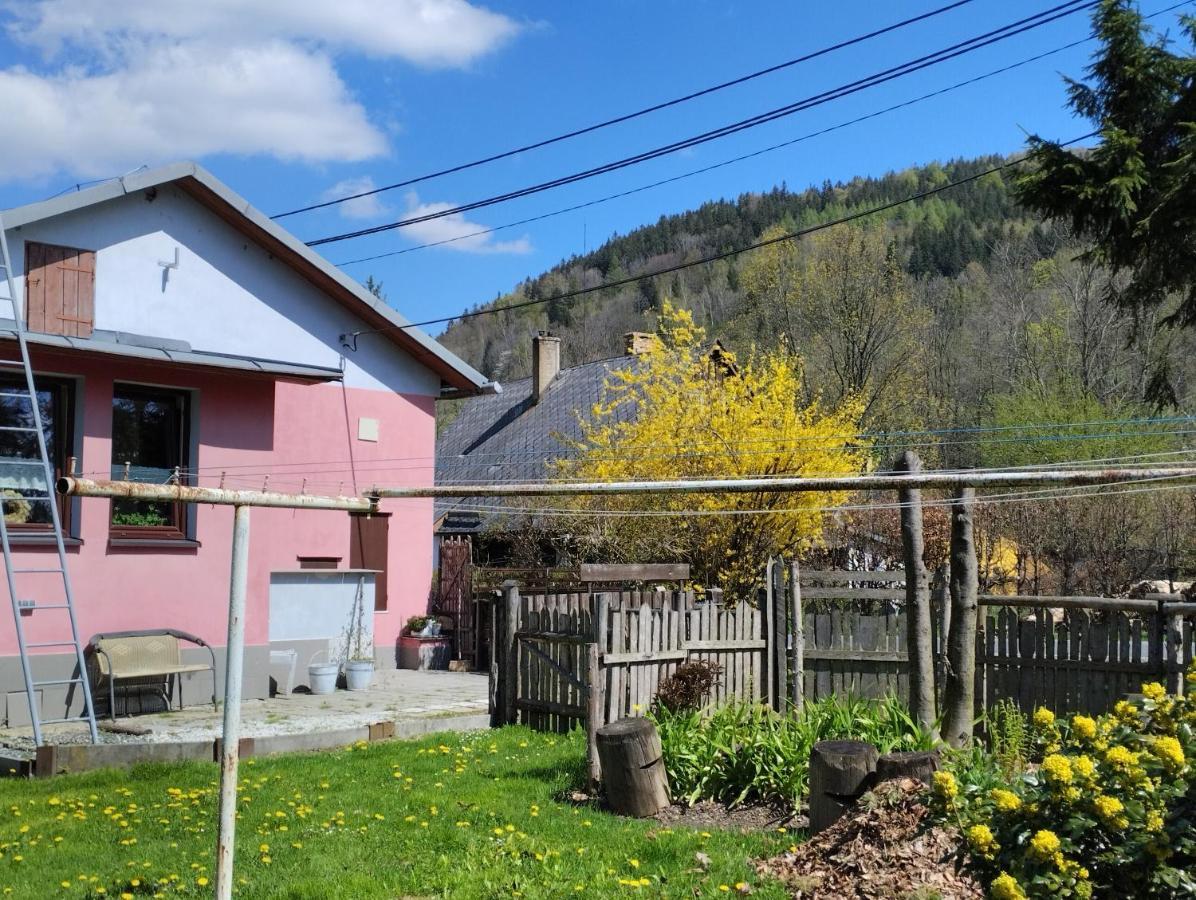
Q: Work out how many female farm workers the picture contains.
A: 0